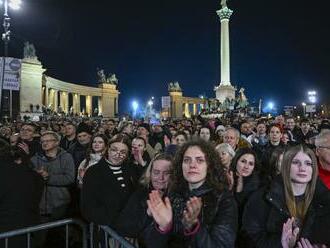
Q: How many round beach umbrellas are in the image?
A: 0